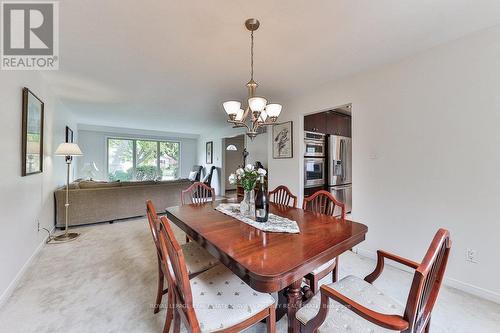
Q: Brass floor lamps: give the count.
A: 1